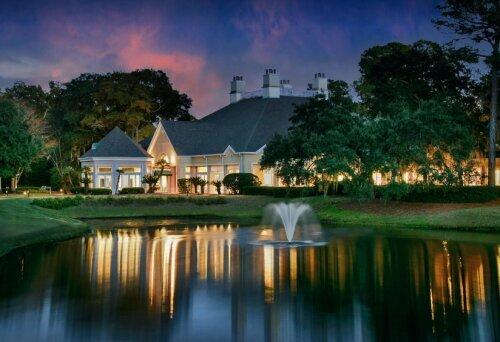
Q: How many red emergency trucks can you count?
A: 0